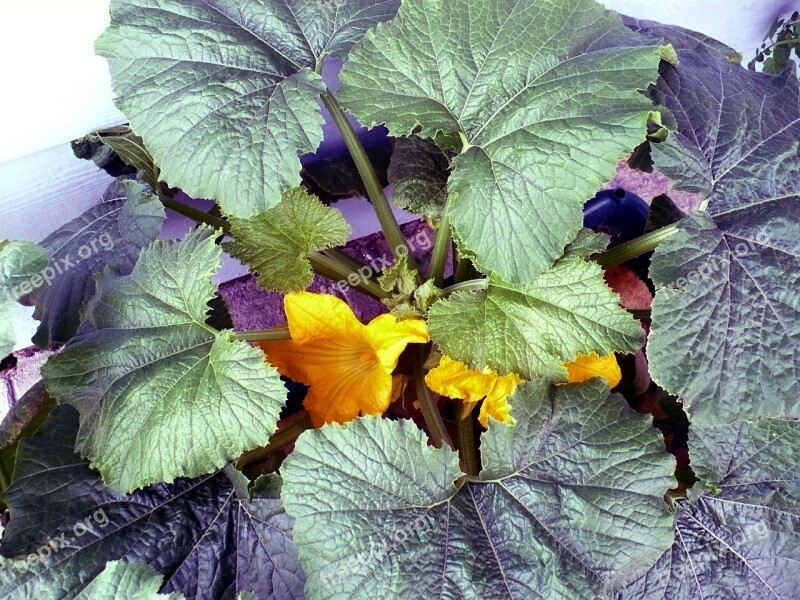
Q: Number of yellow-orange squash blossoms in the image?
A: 3